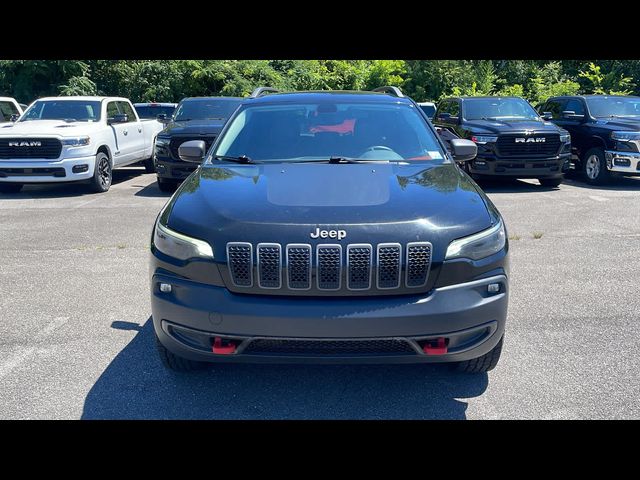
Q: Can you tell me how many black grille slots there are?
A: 7